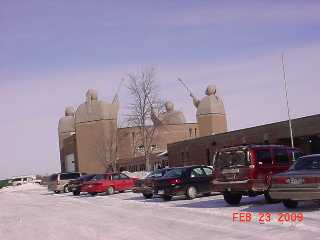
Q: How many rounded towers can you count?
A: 4